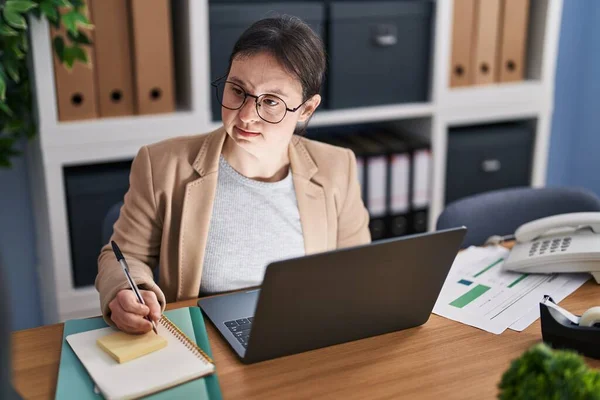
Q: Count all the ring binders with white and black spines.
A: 4